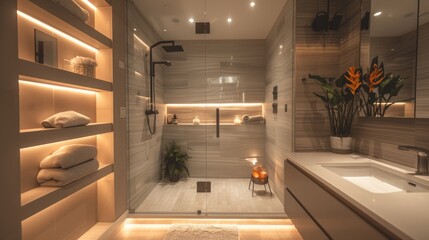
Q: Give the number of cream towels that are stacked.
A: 2